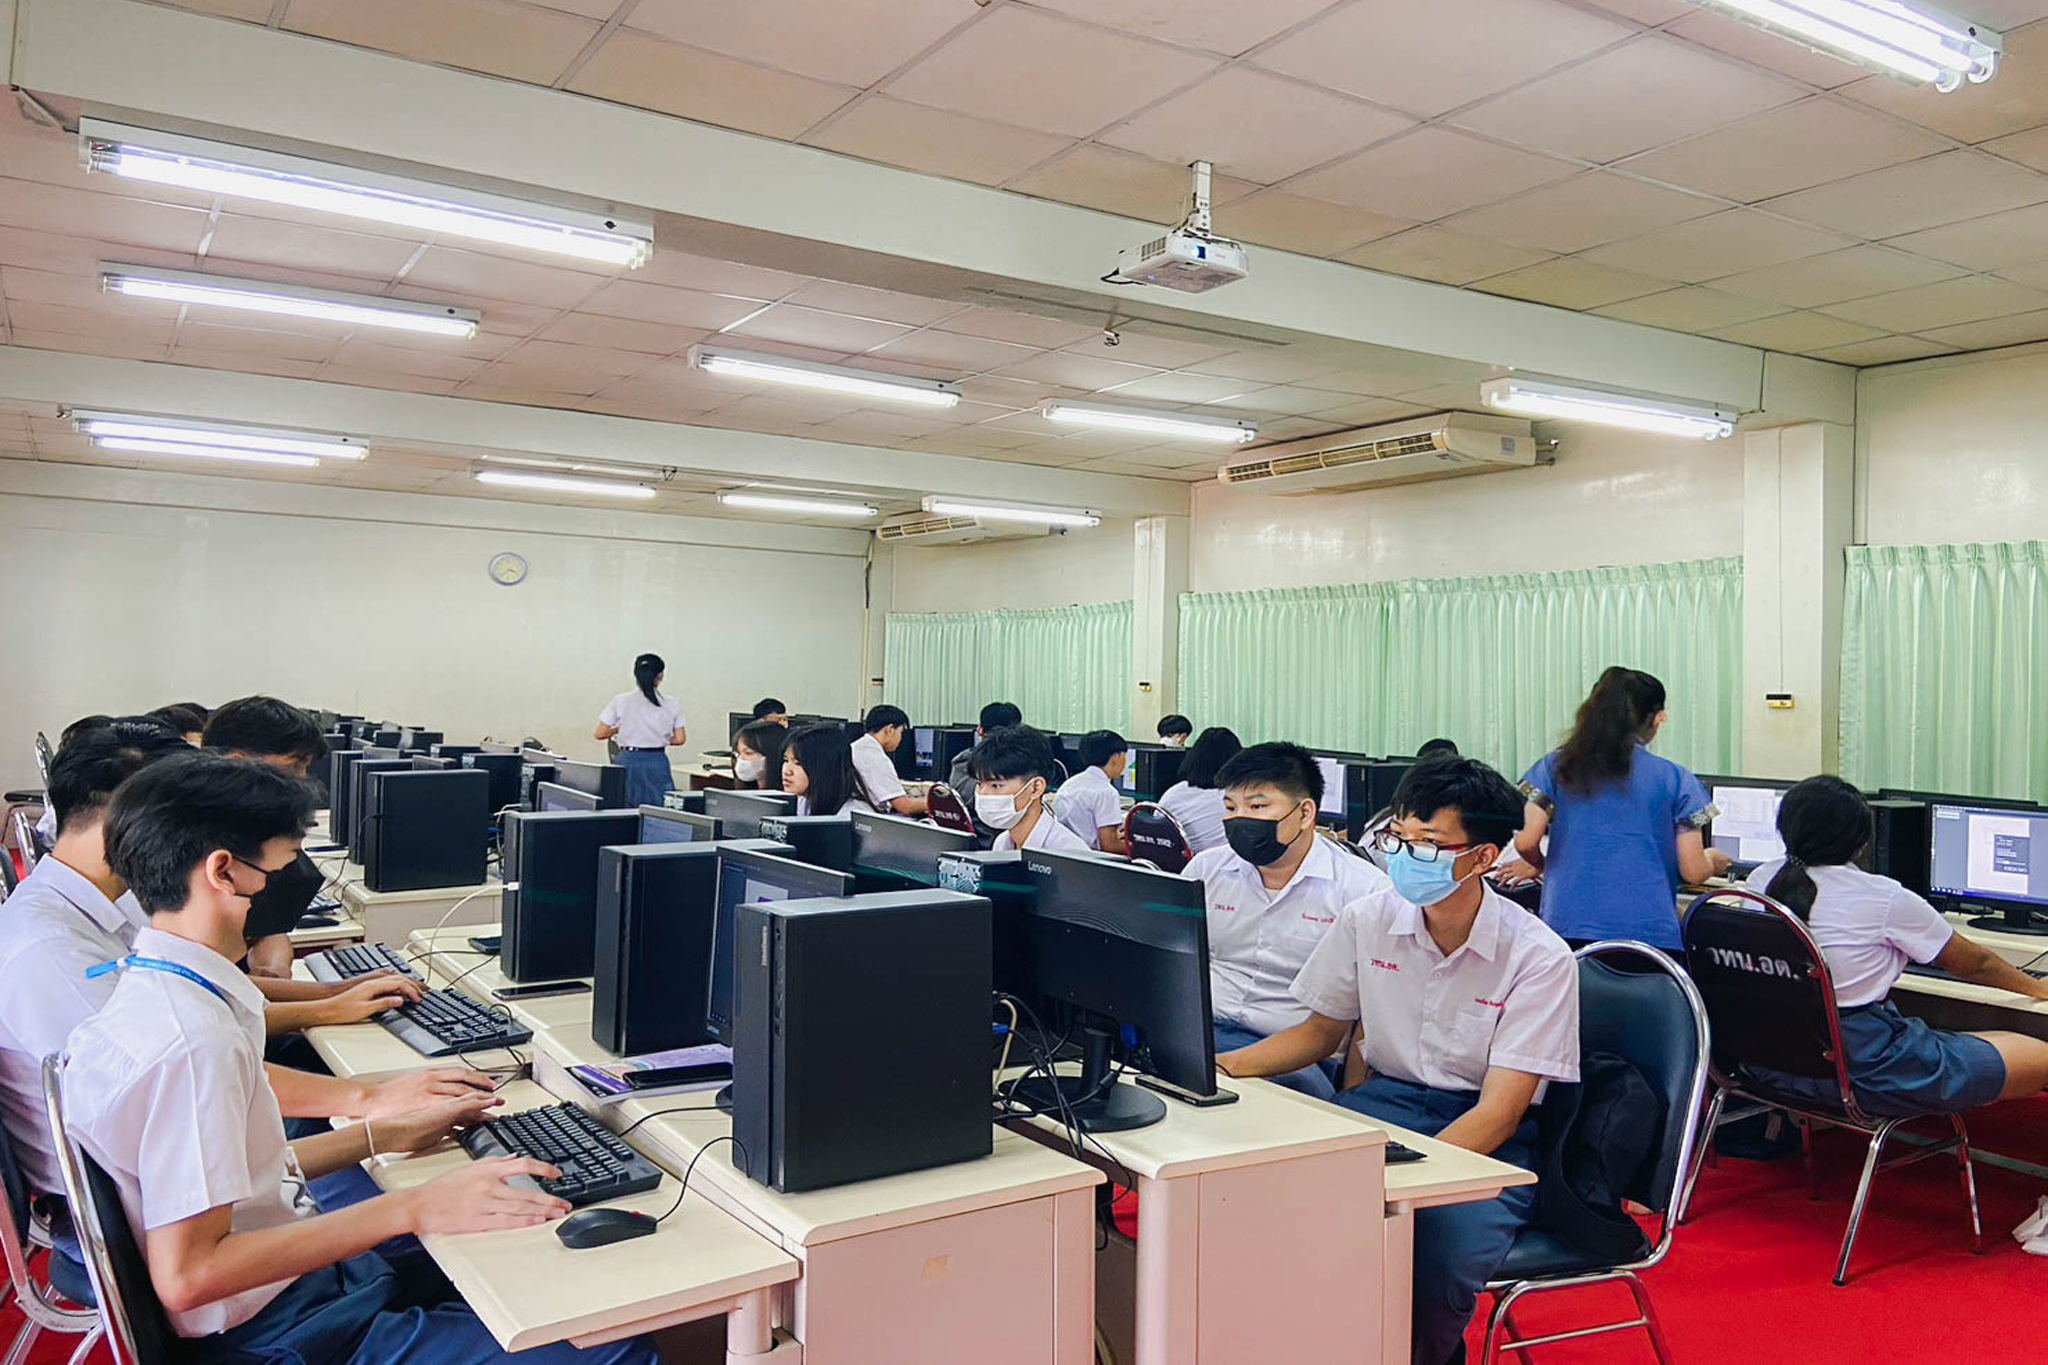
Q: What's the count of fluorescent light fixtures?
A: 11